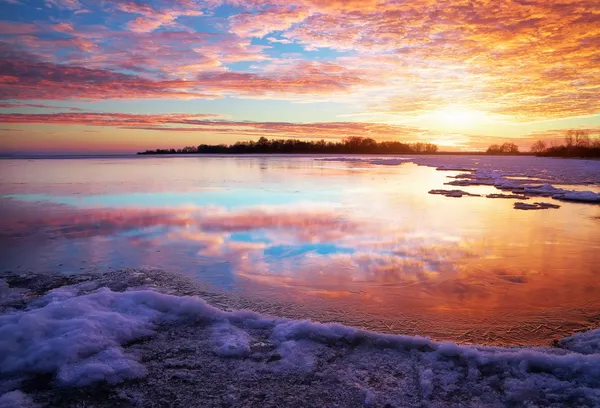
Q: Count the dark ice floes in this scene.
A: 3